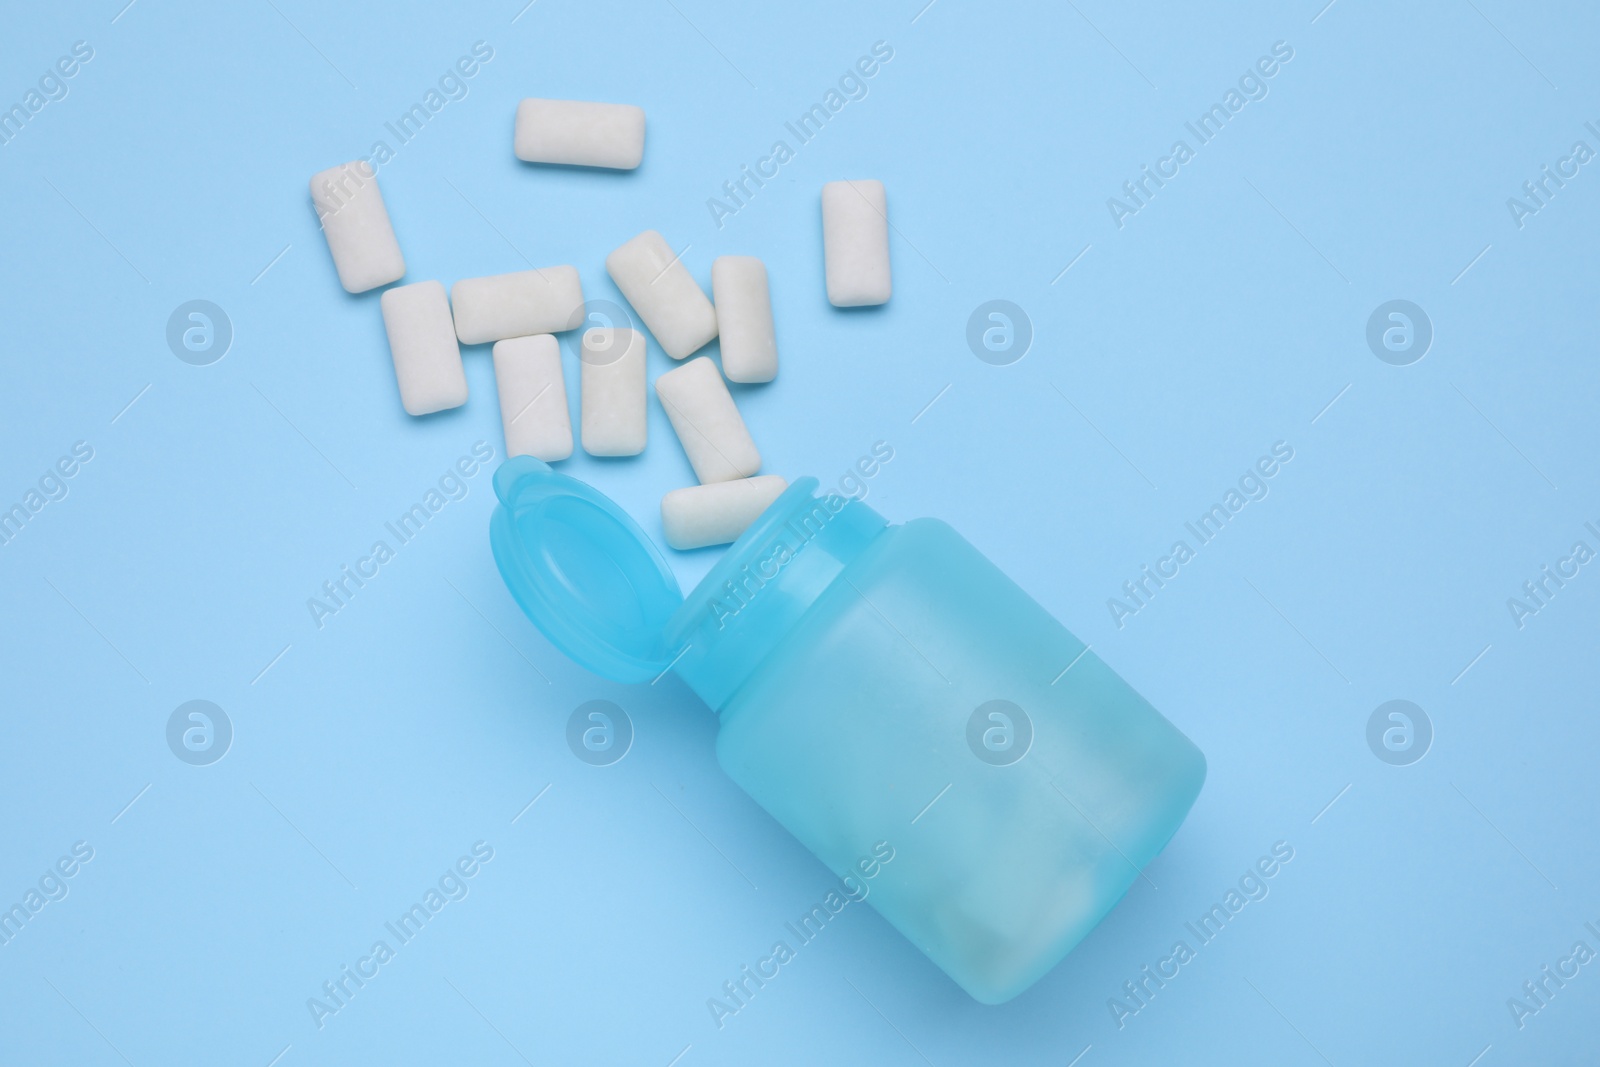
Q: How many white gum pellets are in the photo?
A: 11